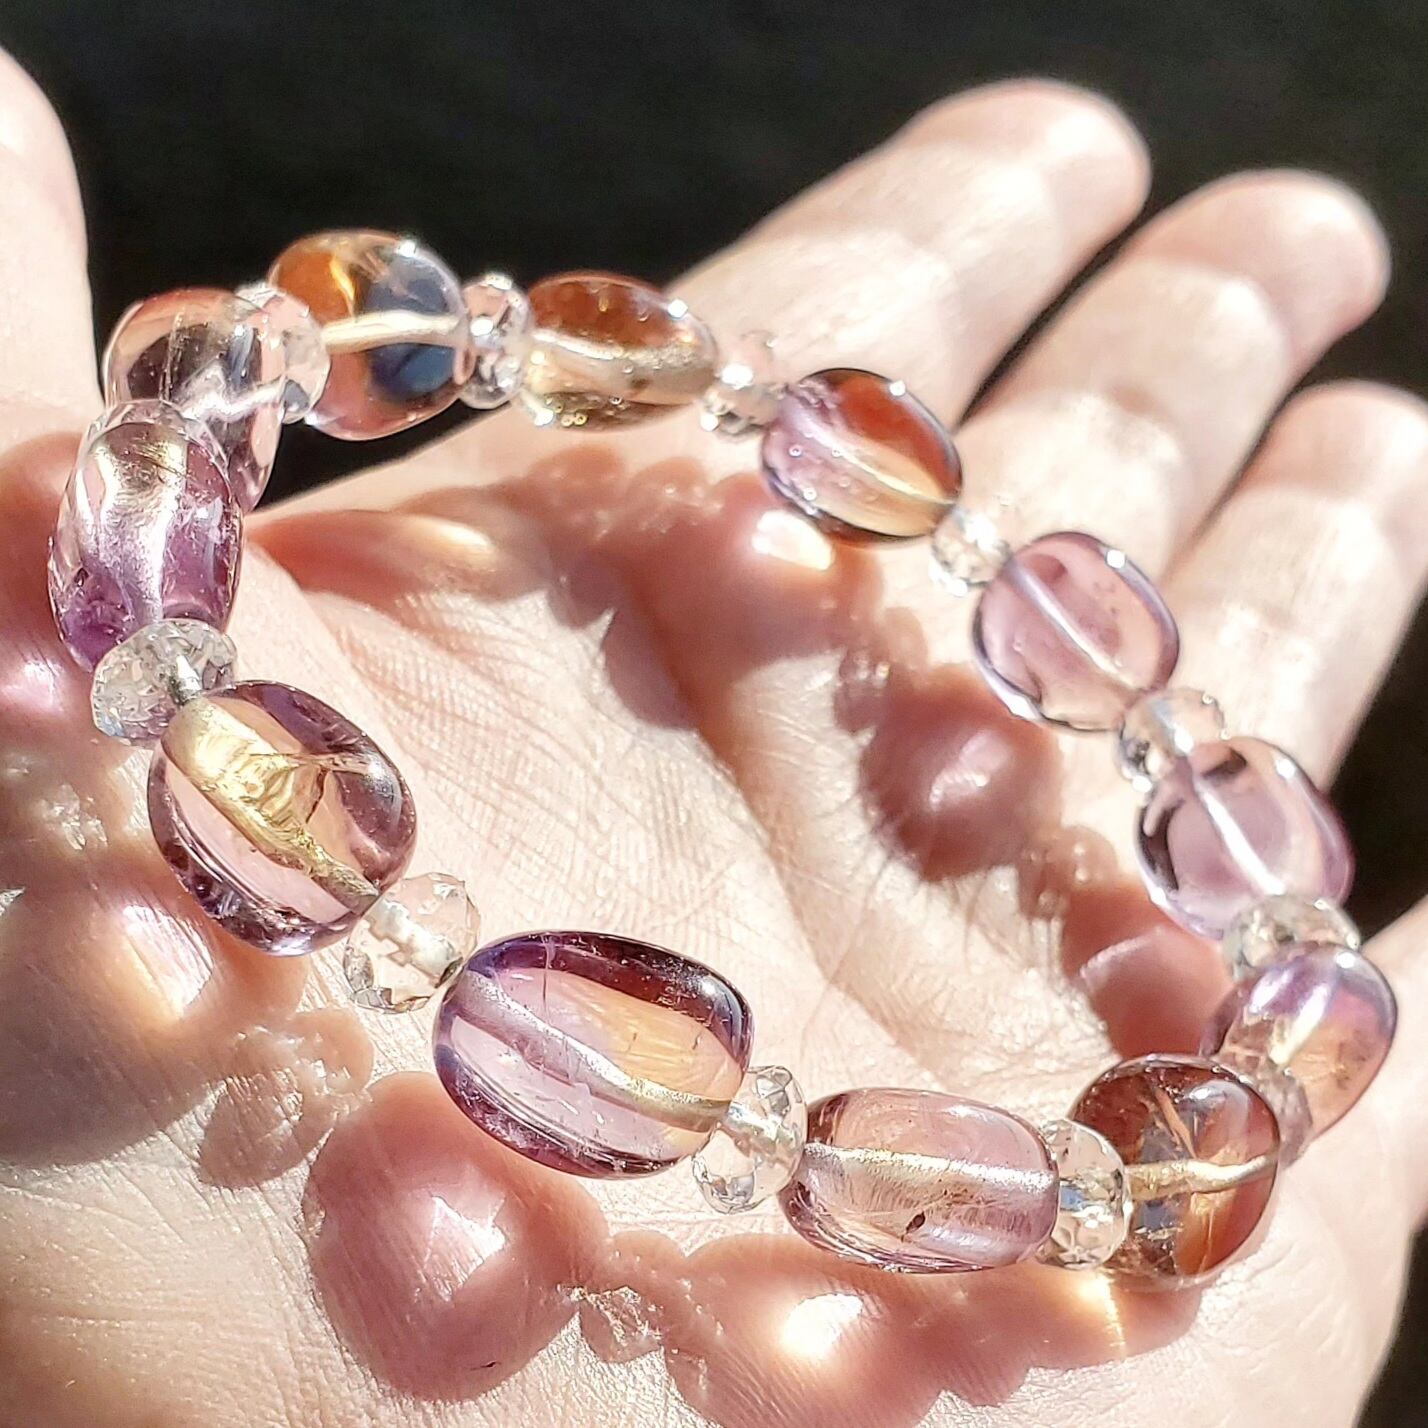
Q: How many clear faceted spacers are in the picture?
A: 12